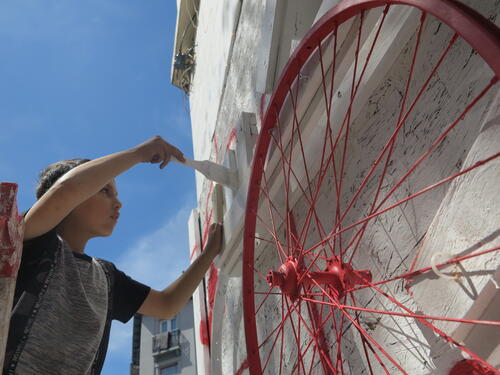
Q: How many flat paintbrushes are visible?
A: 1